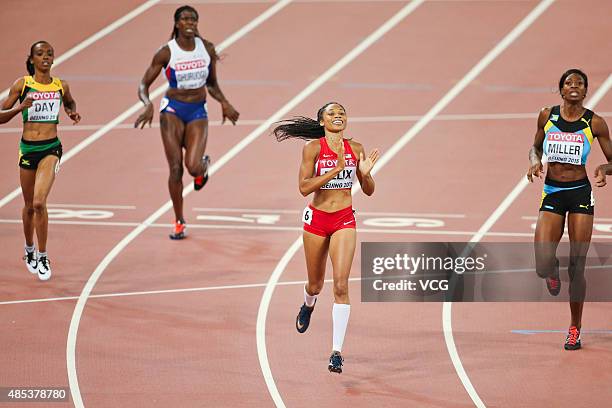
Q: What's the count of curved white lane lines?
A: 3